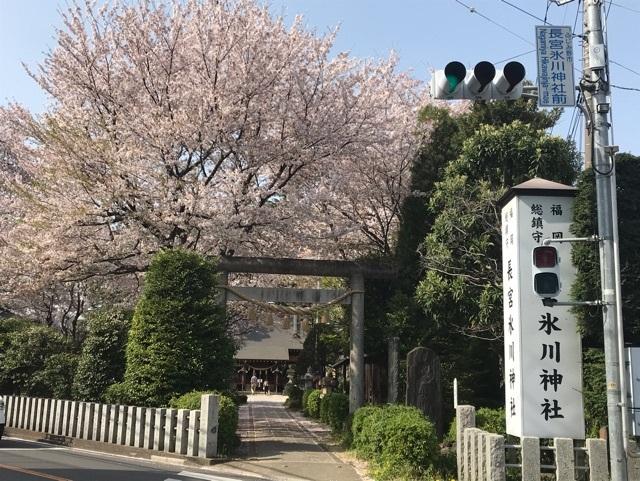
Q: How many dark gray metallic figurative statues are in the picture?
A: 0